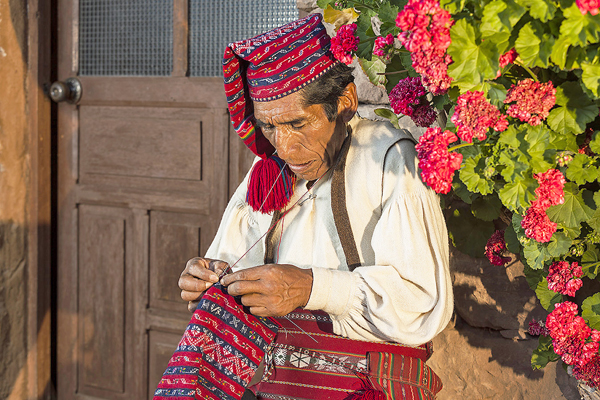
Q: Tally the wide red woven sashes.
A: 1